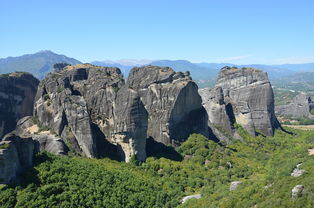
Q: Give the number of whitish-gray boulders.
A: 4